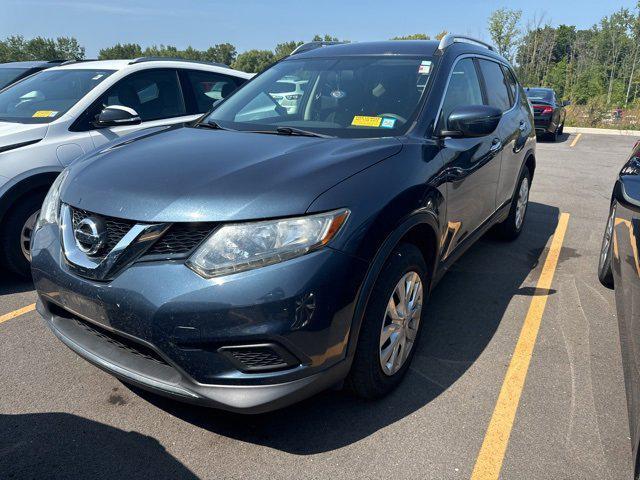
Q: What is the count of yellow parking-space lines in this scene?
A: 3